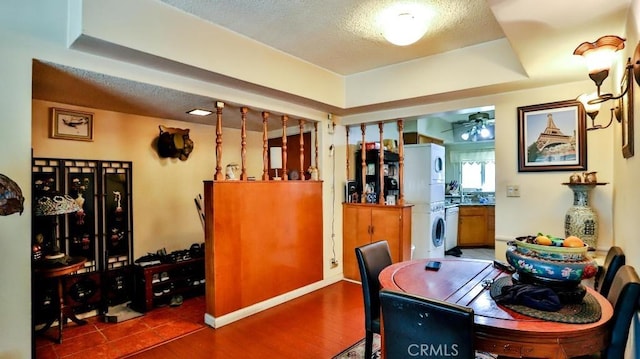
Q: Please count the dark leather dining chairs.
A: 4